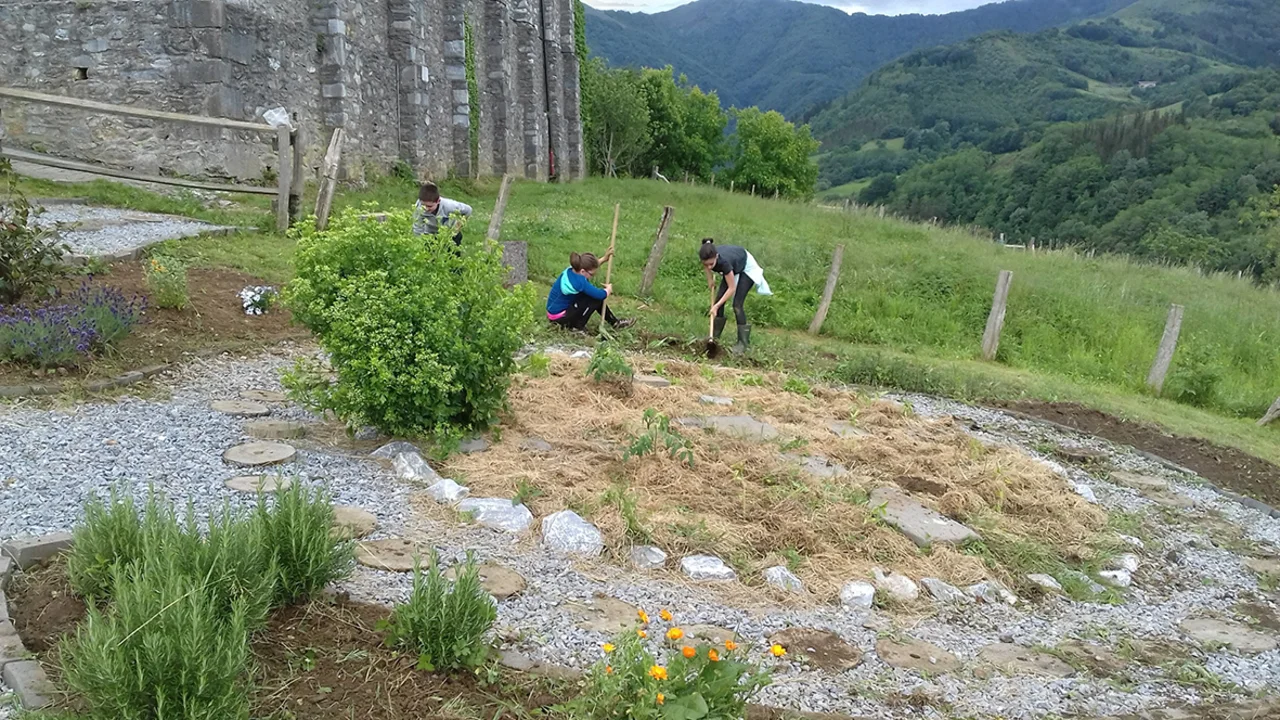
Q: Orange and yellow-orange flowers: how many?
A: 12